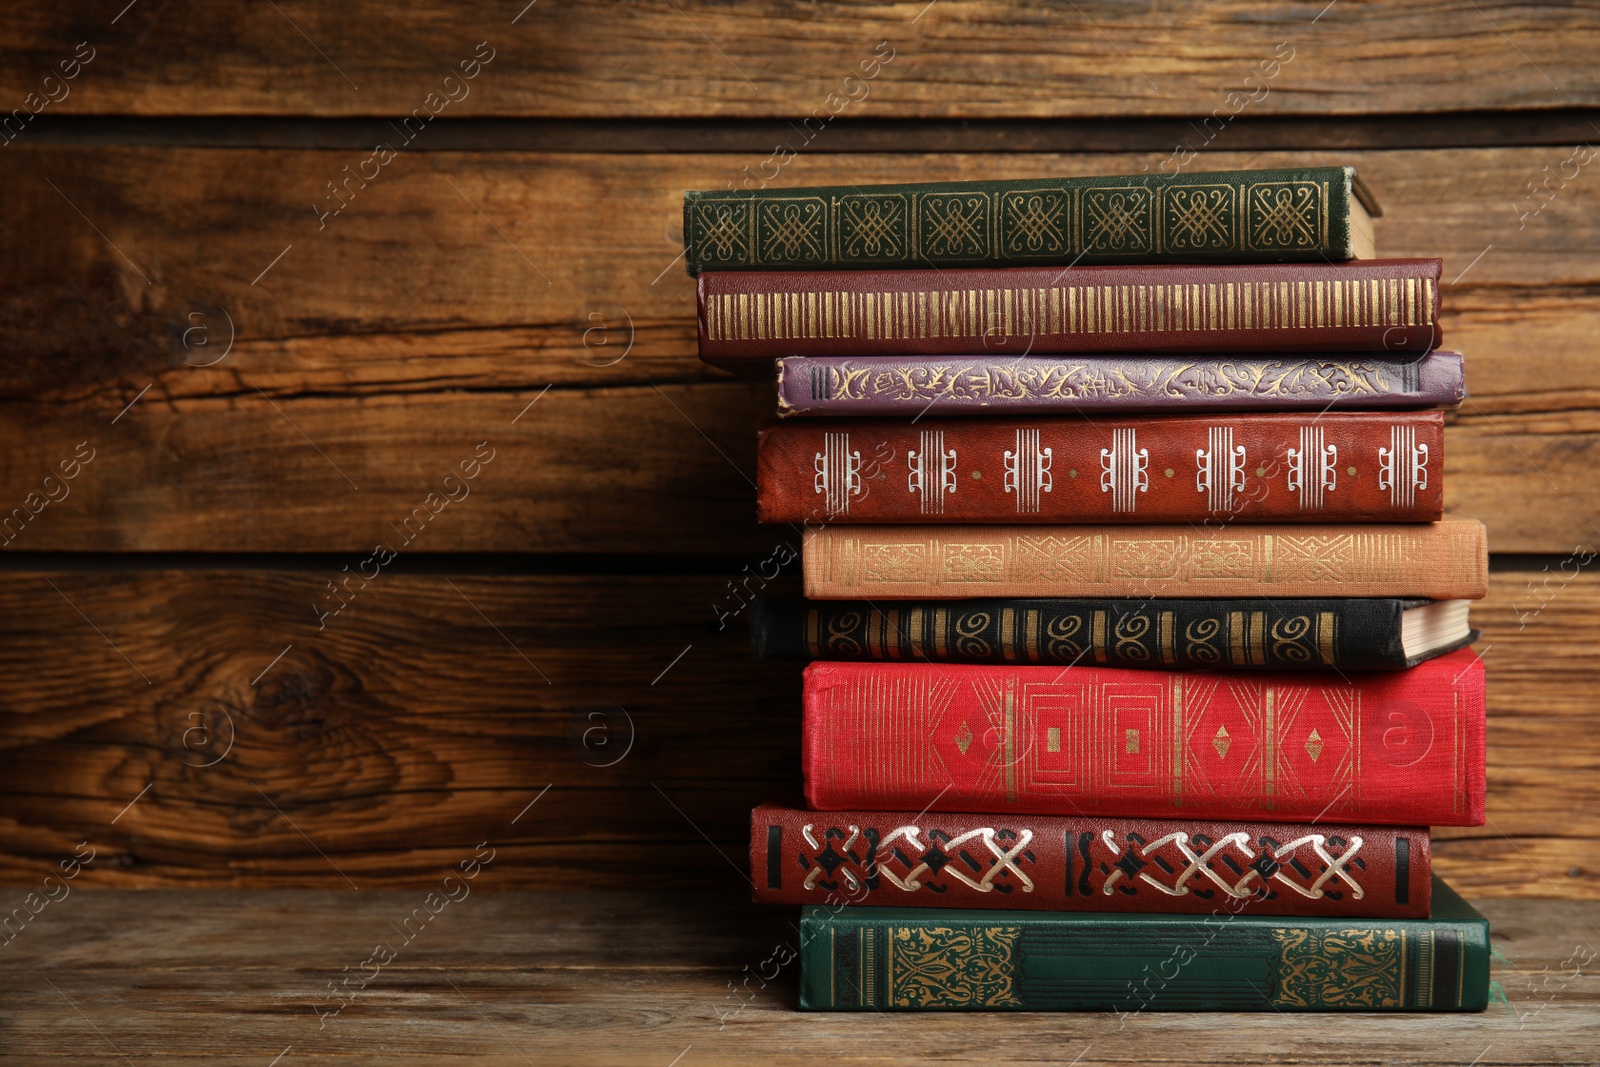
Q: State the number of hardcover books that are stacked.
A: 9